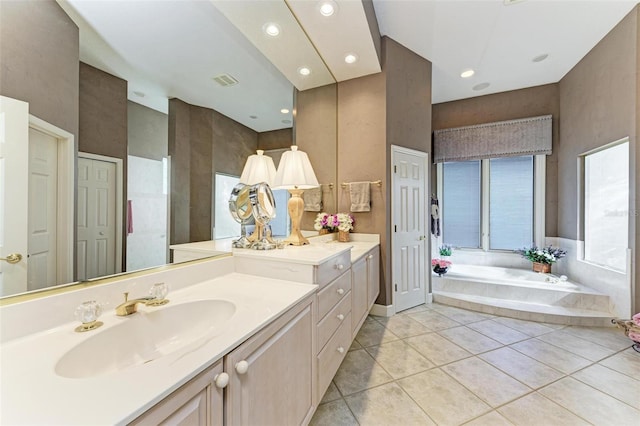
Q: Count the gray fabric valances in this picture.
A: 1